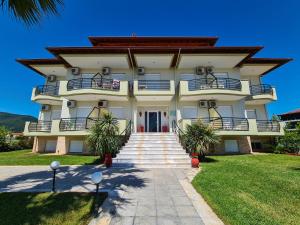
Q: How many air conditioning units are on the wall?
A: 11